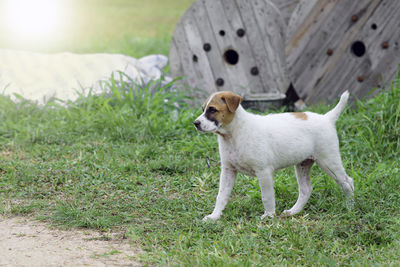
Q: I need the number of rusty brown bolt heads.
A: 4